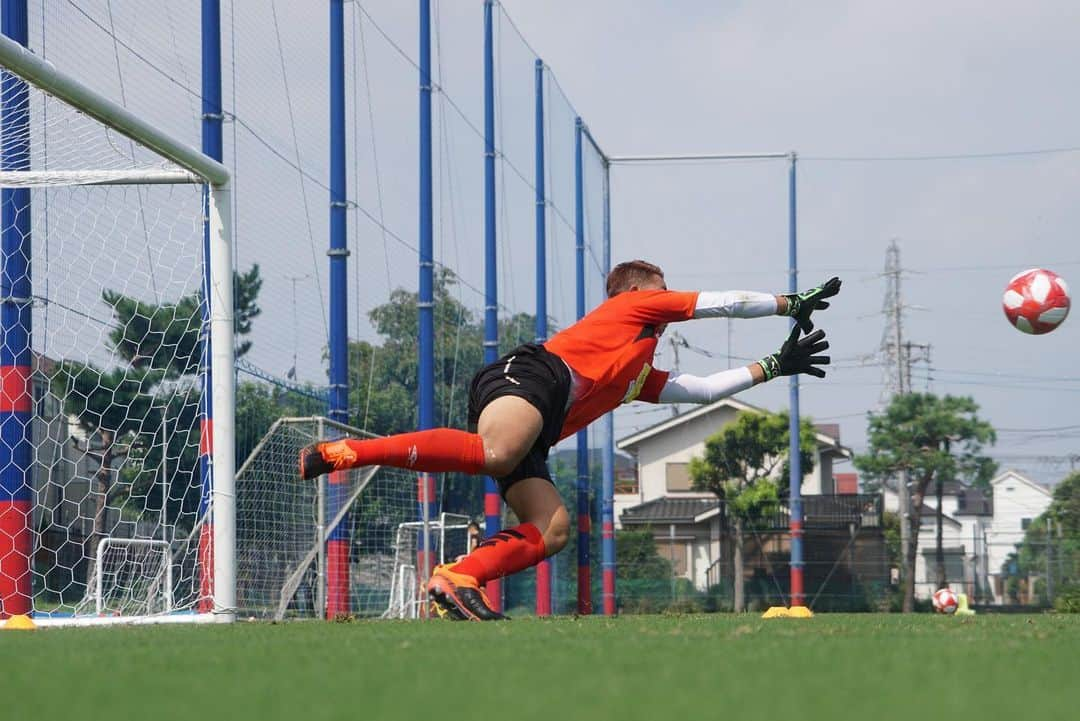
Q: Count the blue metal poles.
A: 9